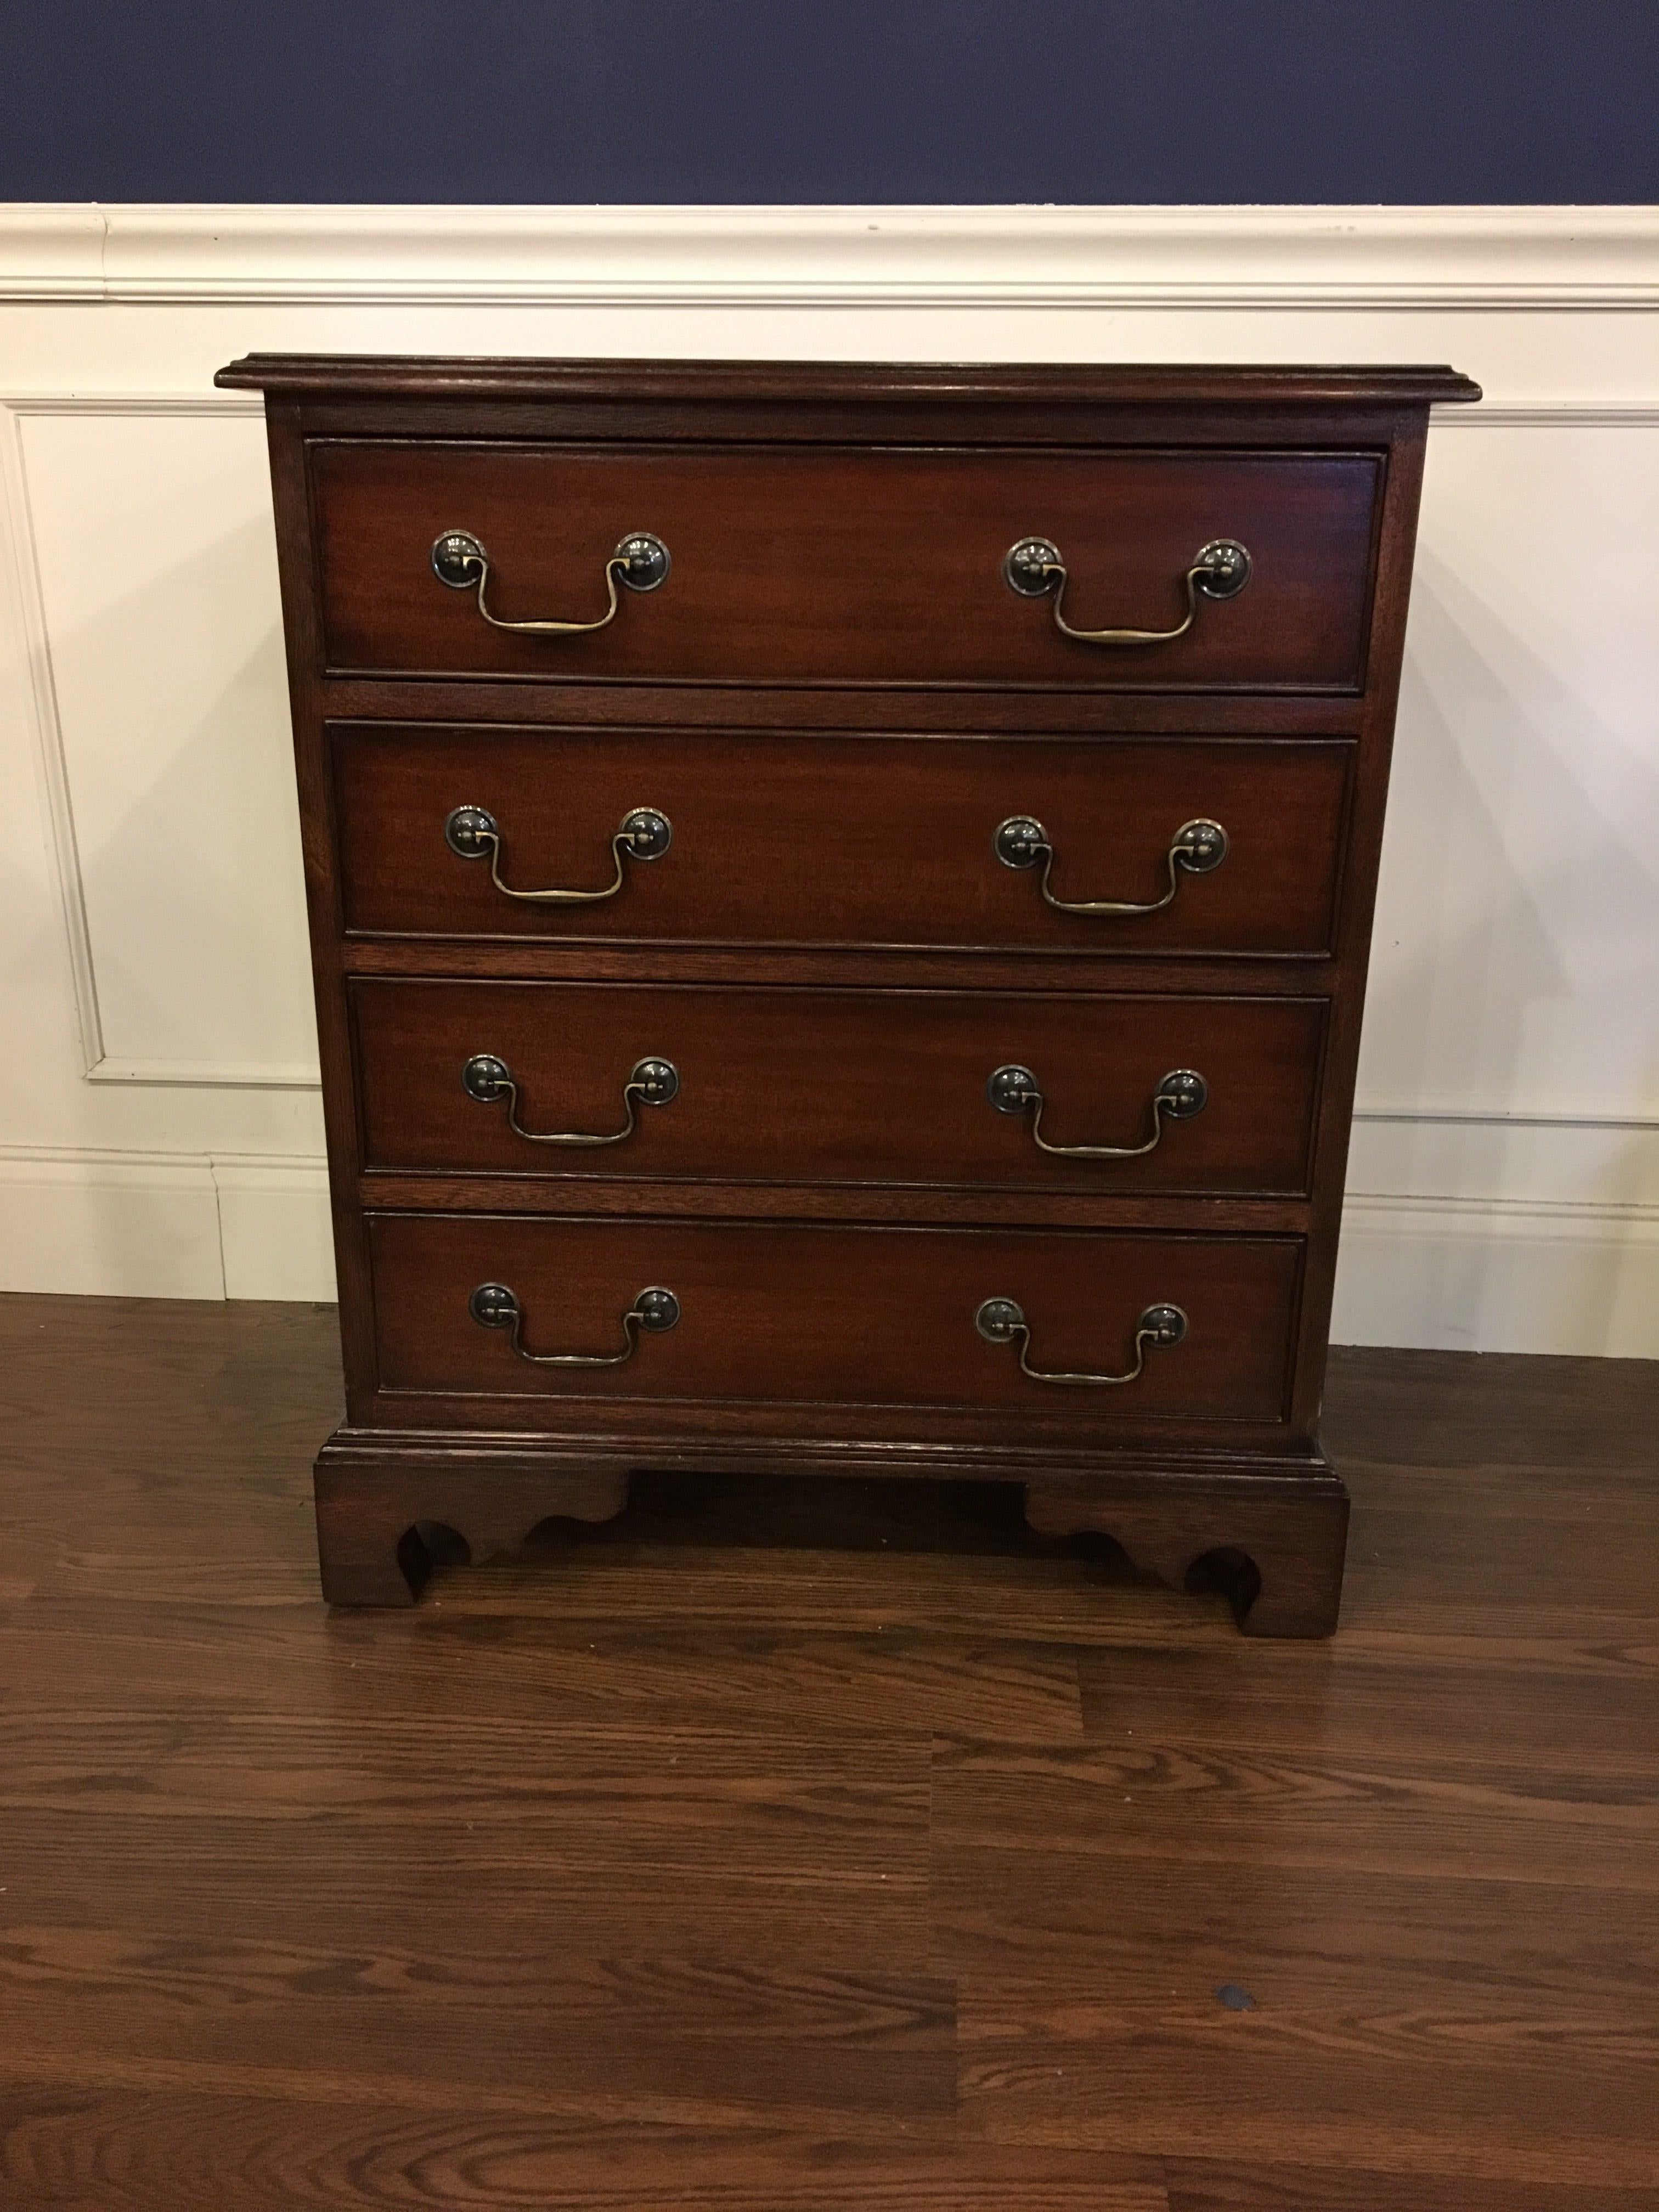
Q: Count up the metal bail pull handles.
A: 8